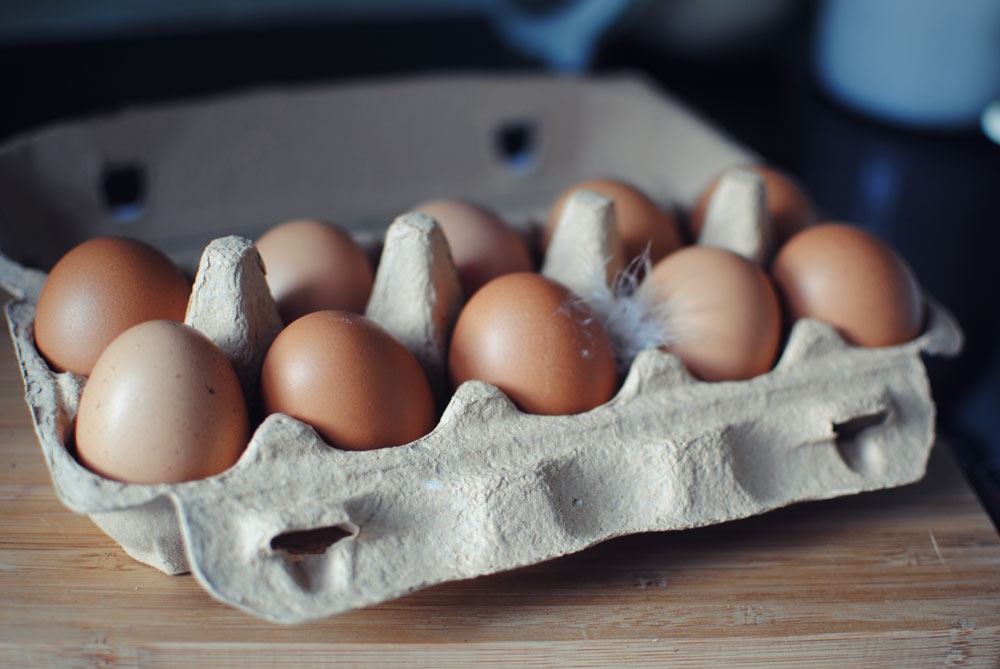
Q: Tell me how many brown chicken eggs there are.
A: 10